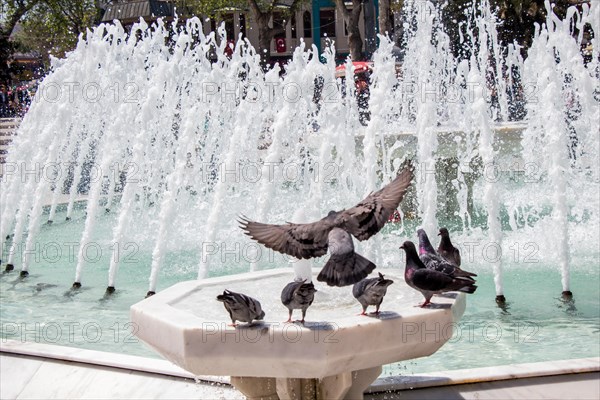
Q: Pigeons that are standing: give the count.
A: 6